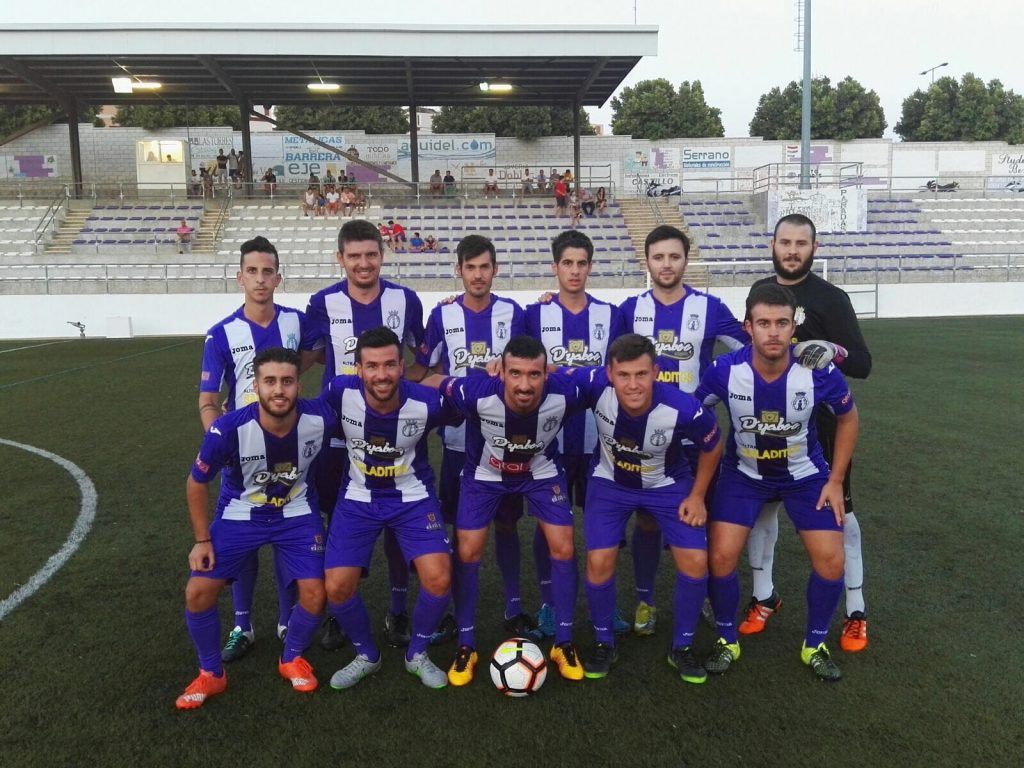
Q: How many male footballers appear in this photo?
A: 11